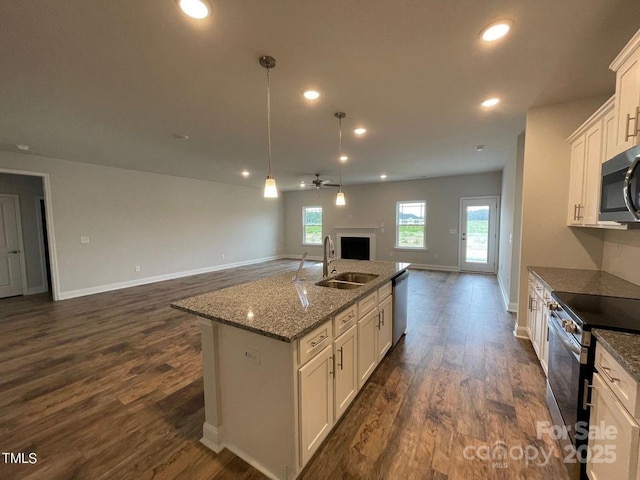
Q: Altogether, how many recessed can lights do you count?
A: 9